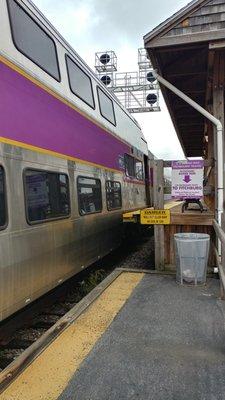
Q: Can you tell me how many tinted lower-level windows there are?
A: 4